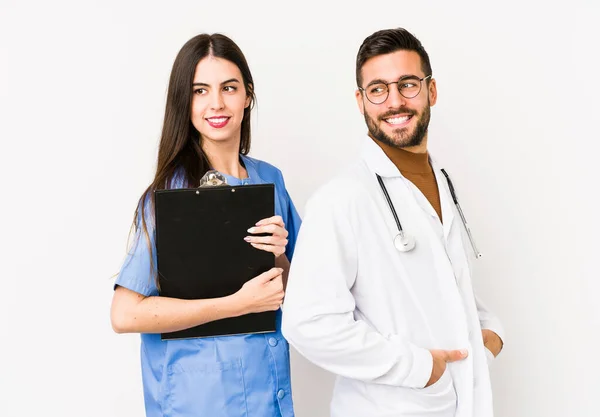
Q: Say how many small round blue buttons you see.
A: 2